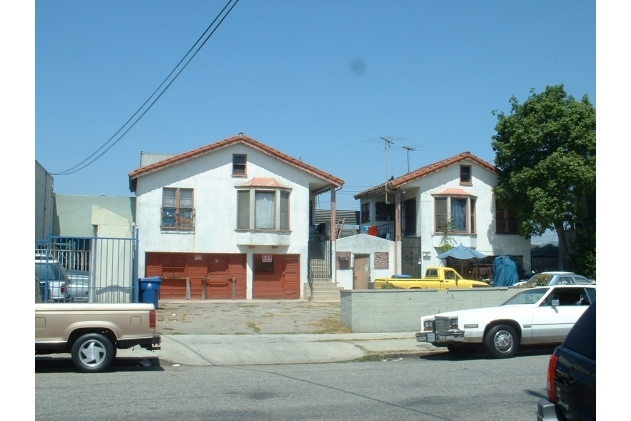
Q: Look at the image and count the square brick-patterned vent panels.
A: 2